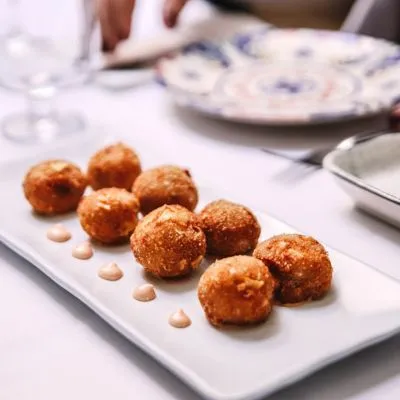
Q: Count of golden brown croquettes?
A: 8